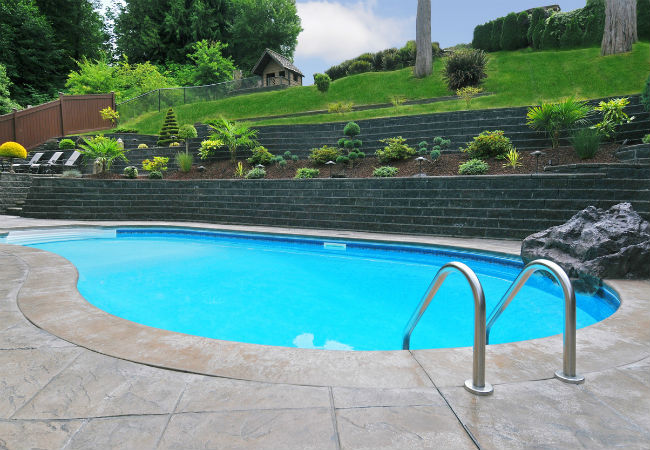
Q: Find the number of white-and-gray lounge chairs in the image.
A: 3